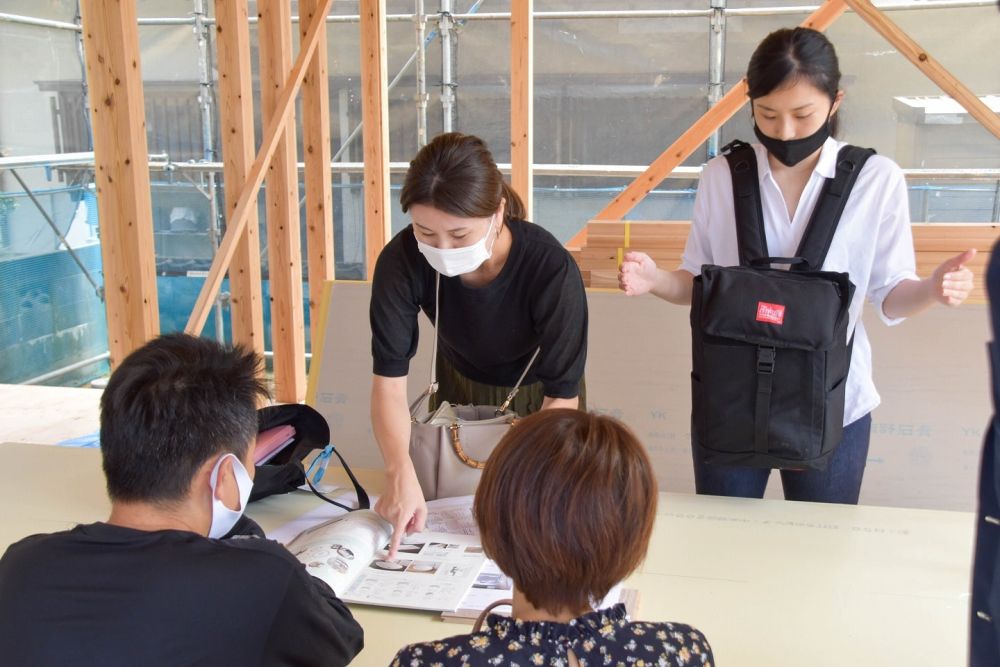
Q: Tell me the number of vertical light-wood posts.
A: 6